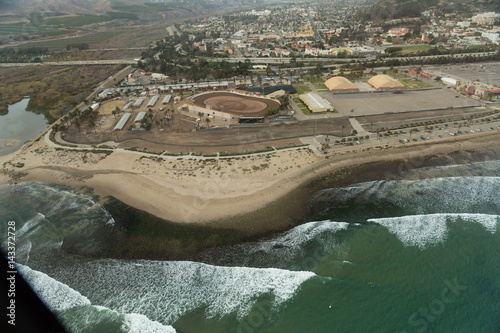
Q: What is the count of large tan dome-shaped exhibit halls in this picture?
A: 2